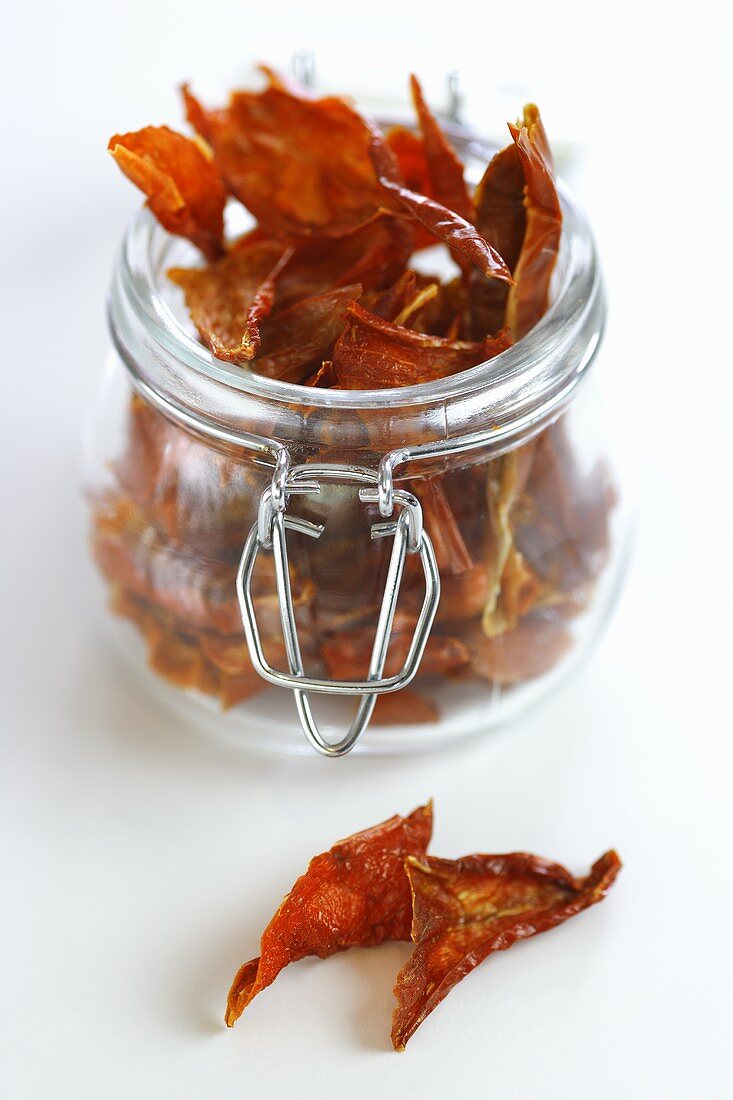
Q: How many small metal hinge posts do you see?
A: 2